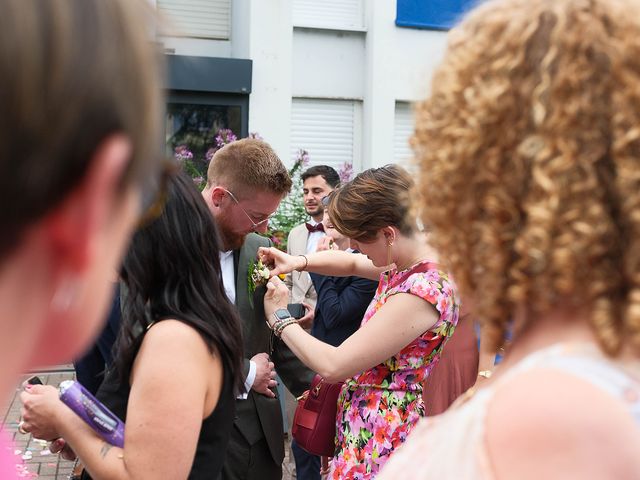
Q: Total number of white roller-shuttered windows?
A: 4